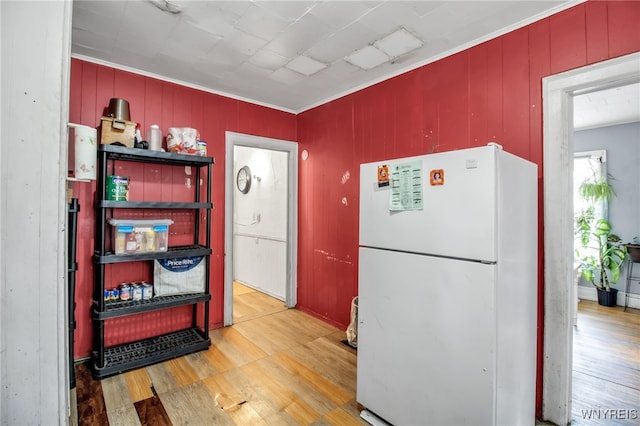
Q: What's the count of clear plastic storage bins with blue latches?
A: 1